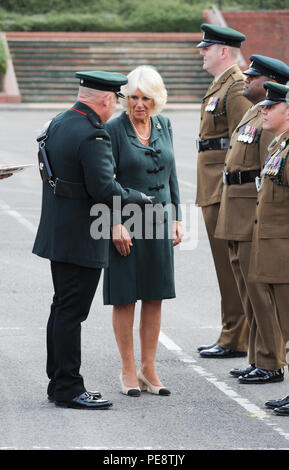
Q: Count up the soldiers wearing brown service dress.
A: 3